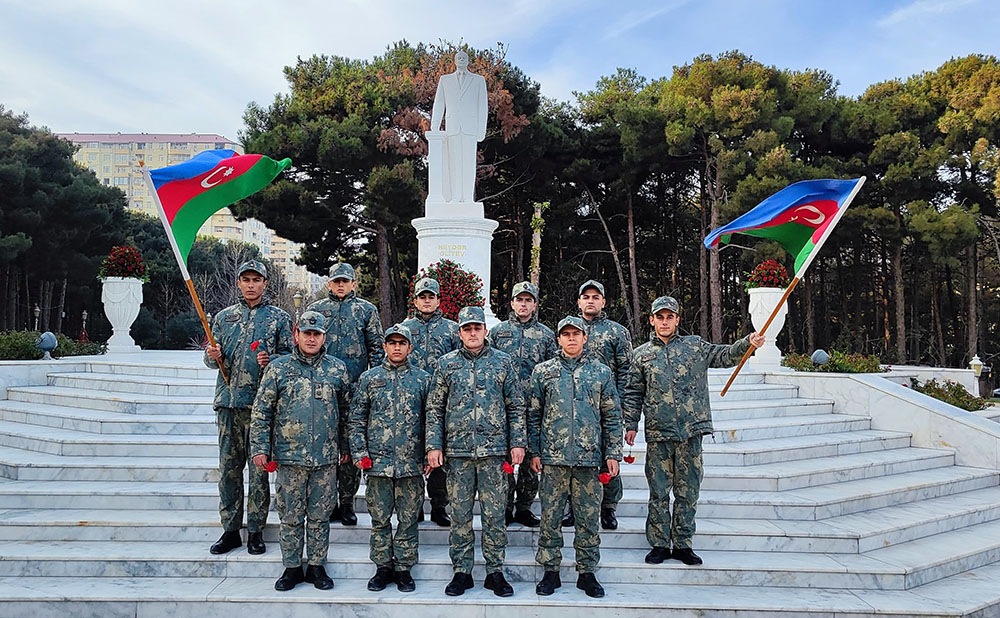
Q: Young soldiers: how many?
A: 10